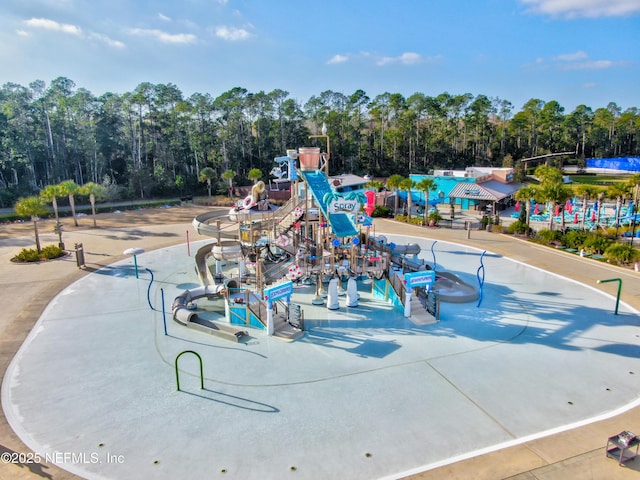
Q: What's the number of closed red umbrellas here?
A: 7